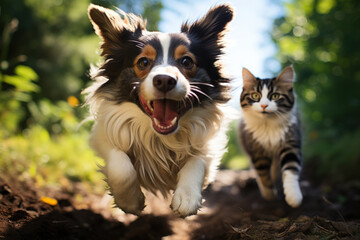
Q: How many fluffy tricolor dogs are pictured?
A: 1